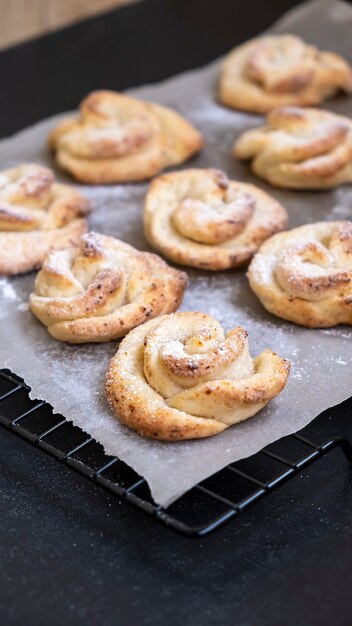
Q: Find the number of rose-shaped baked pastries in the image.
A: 8